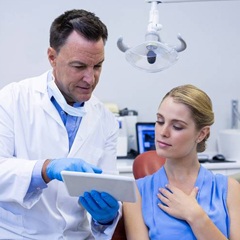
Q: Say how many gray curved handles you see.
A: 2